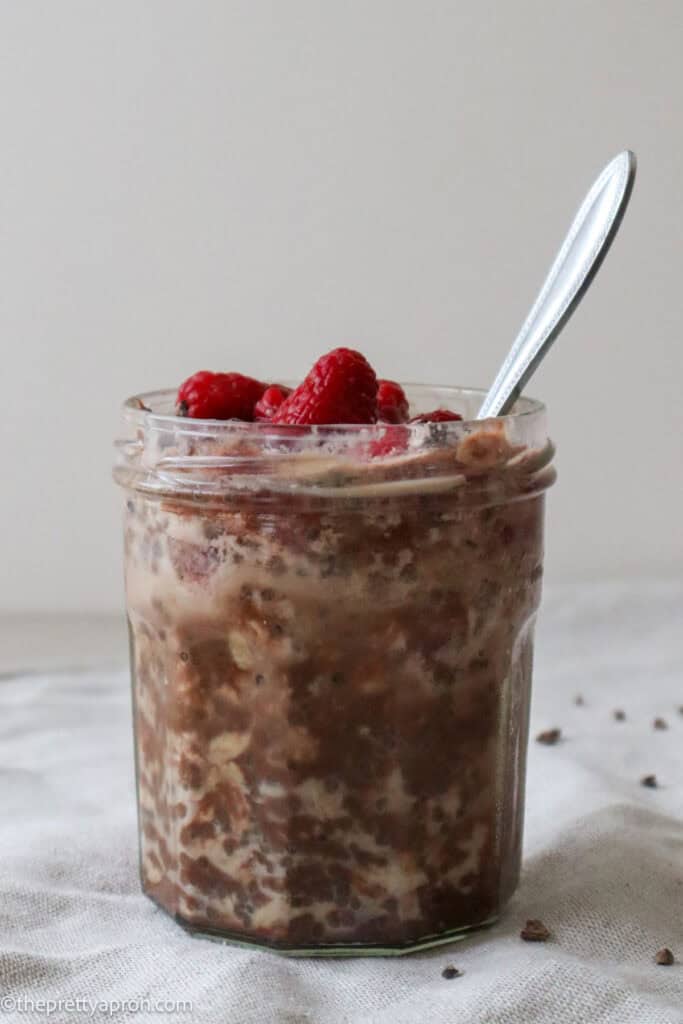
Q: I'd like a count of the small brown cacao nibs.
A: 9